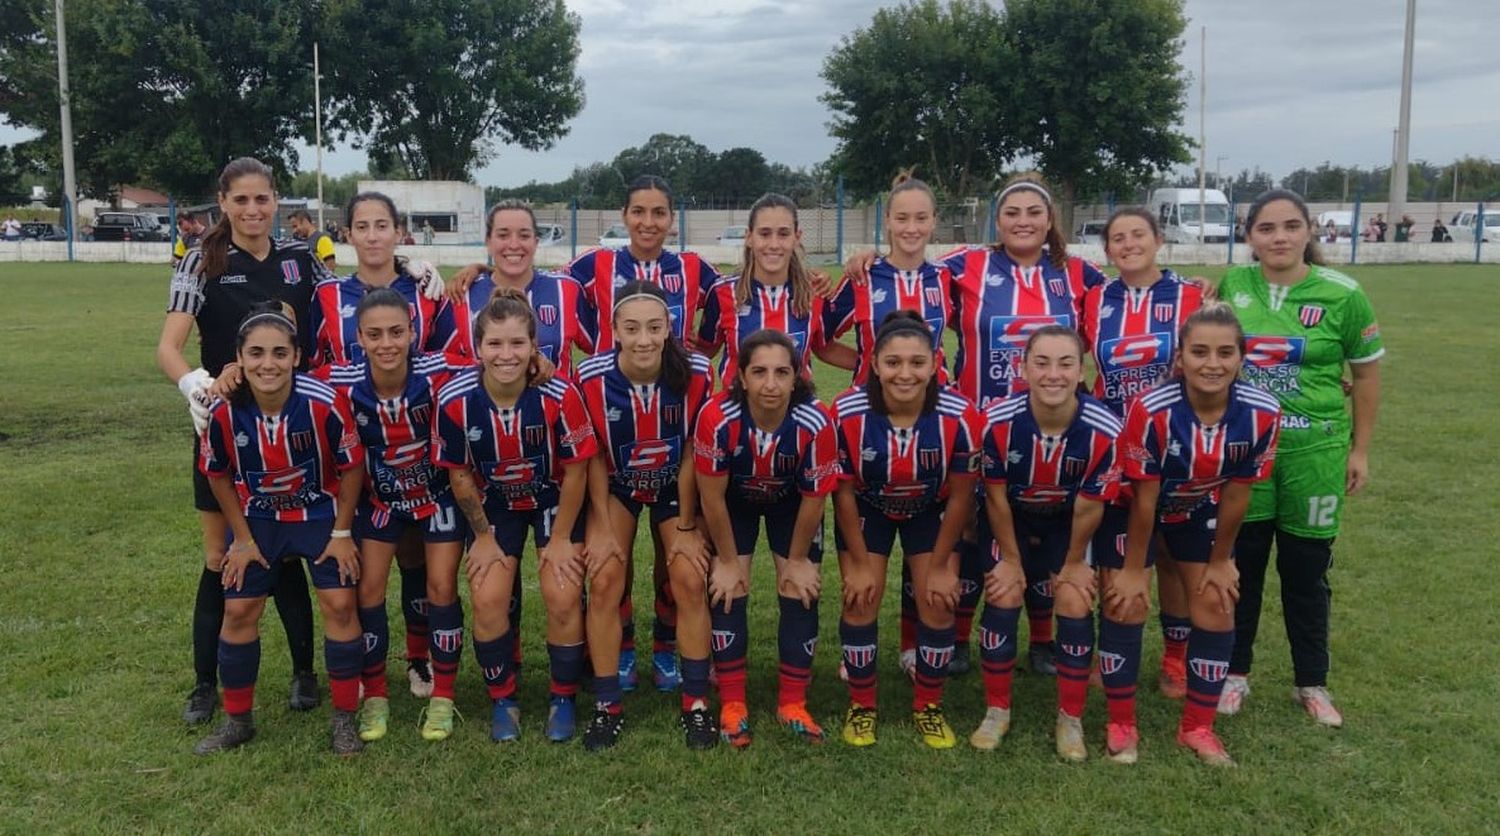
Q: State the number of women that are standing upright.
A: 9